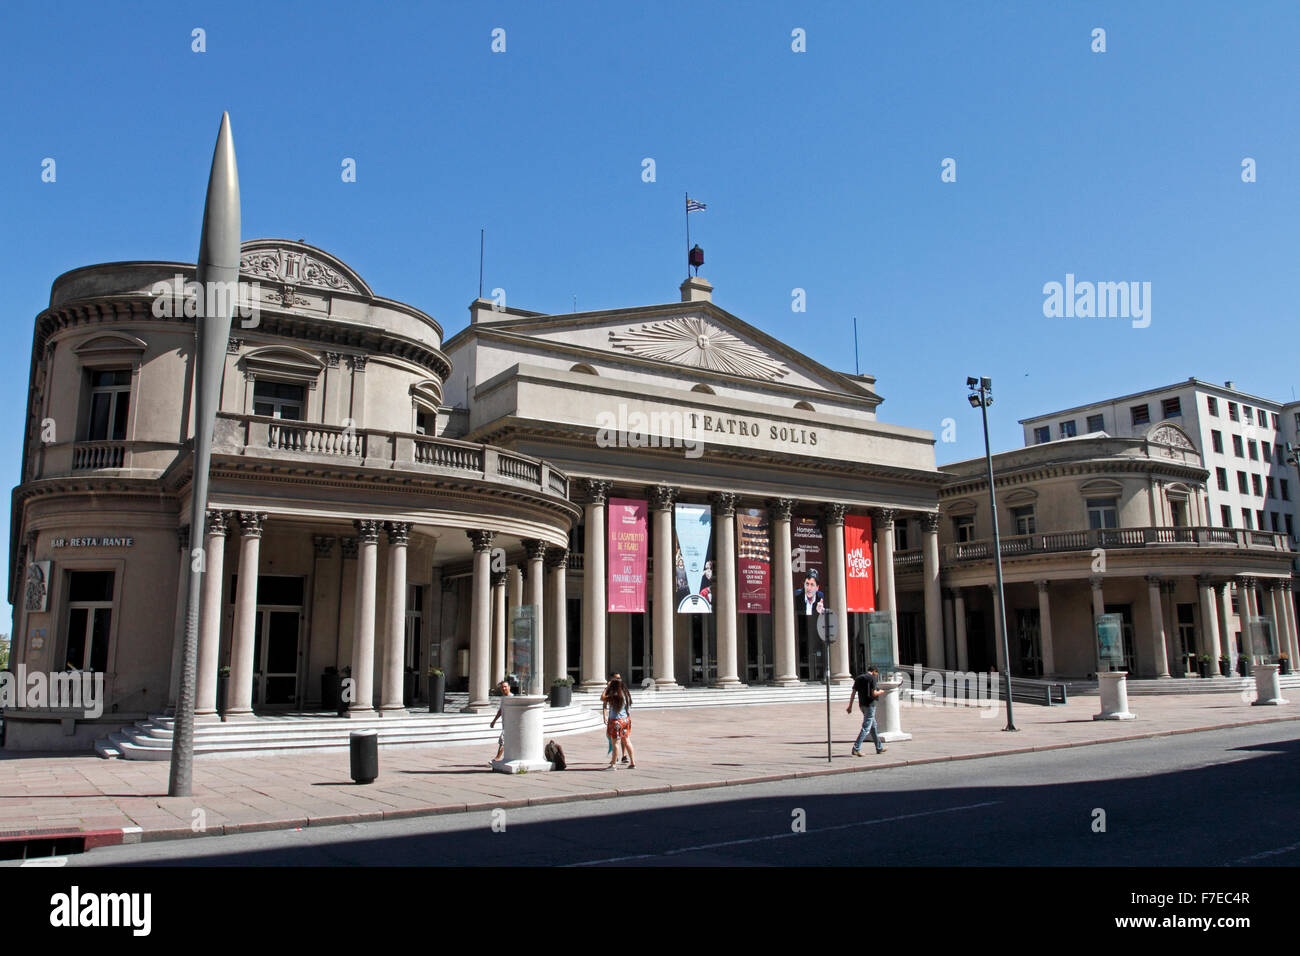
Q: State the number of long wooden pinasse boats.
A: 0